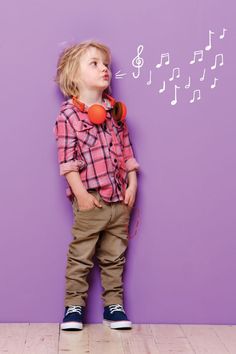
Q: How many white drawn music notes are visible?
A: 13